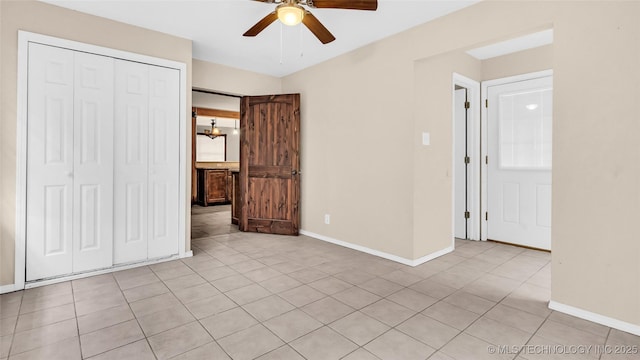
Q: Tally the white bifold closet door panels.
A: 4